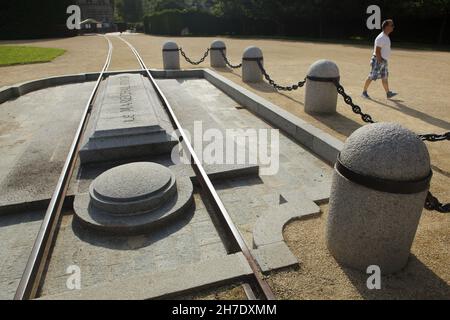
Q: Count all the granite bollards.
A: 5